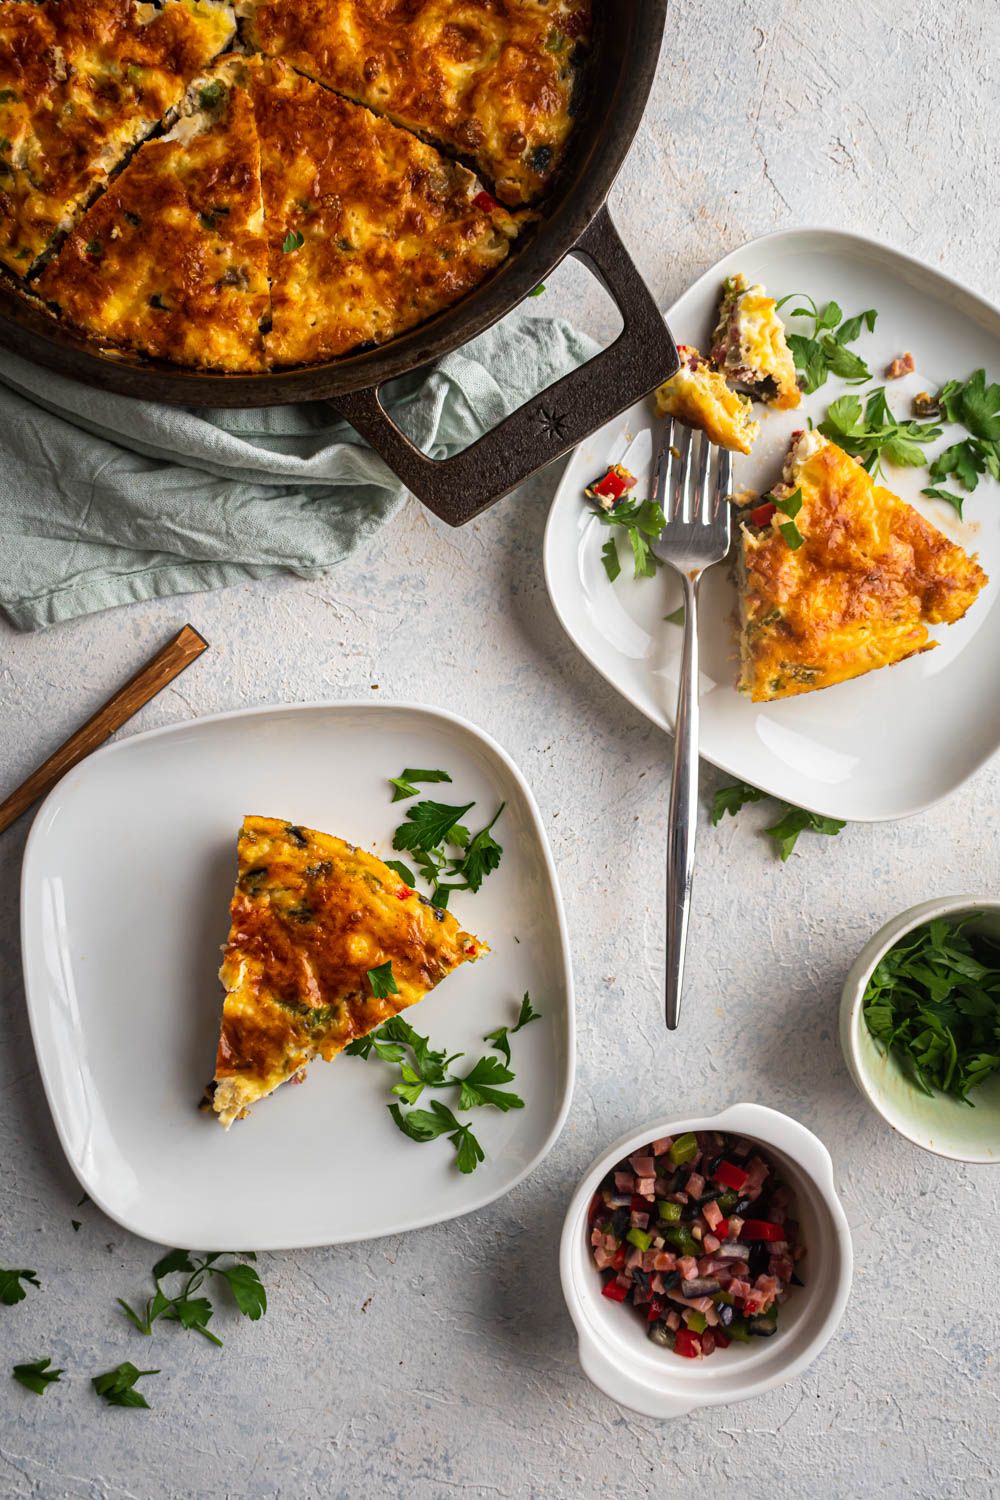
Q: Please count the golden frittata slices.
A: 6